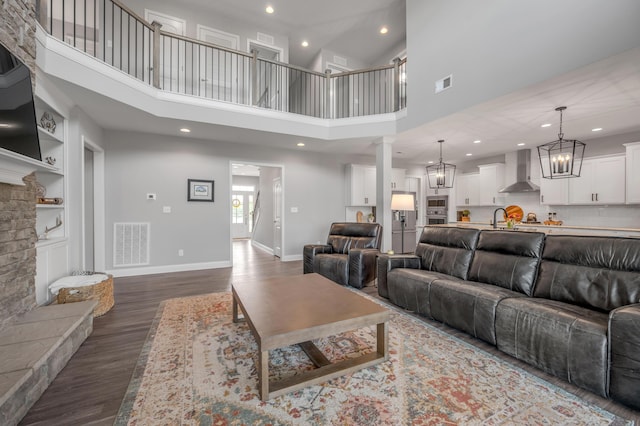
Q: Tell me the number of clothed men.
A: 0